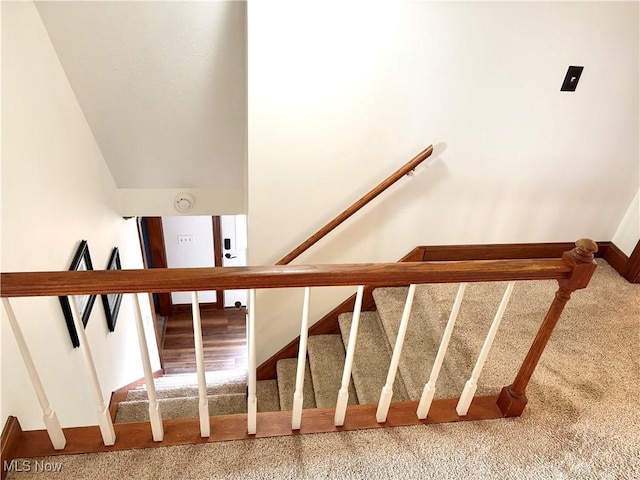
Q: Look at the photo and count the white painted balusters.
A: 10